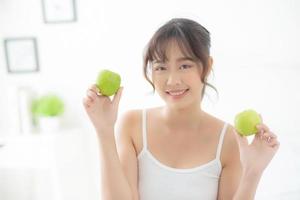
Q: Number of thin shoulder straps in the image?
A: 2